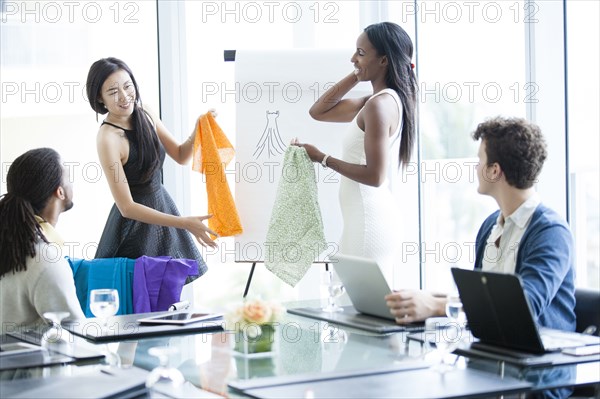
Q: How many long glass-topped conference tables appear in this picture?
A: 1